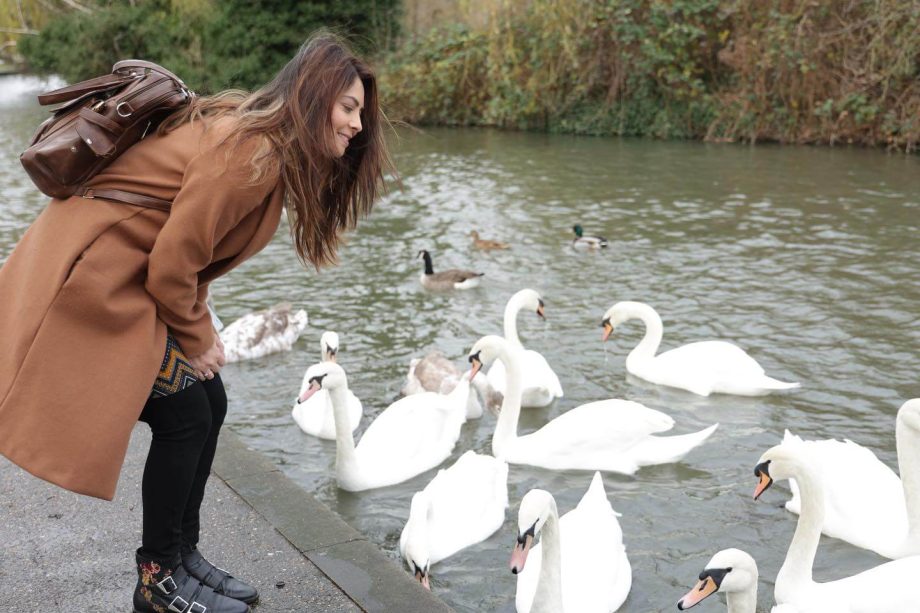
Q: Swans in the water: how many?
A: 12